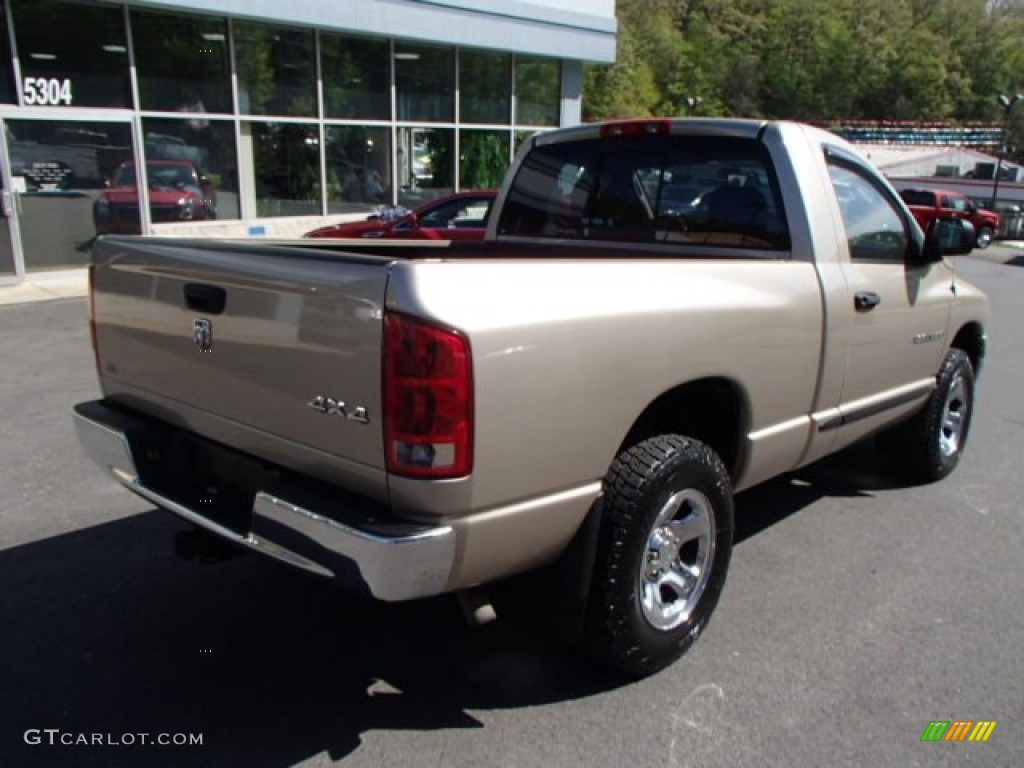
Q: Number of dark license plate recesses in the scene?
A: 1